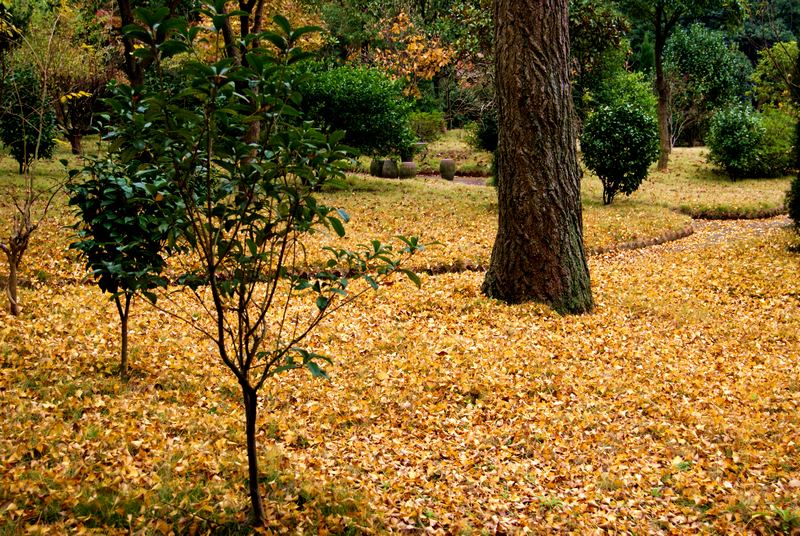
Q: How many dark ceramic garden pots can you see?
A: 4